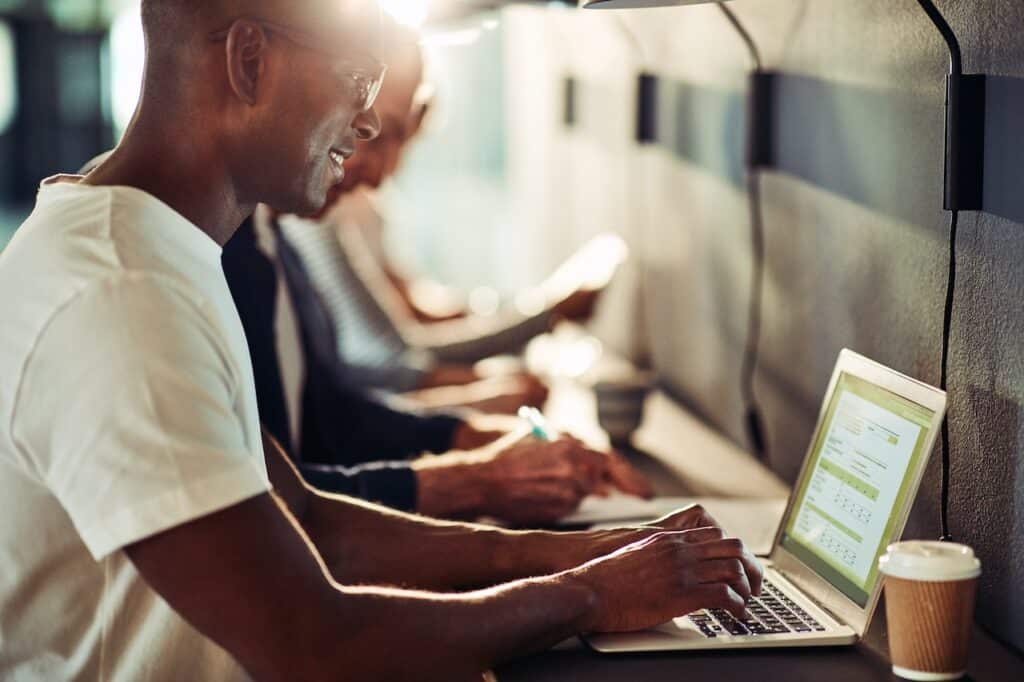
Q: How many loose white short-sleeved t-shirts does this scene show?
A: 1